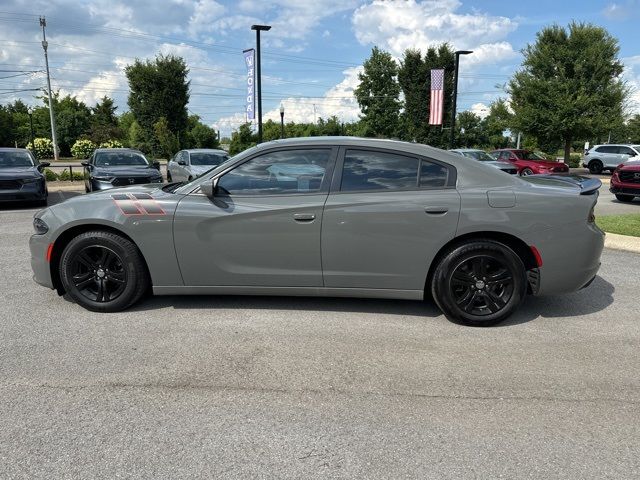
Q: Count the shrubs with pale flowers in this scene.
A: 3